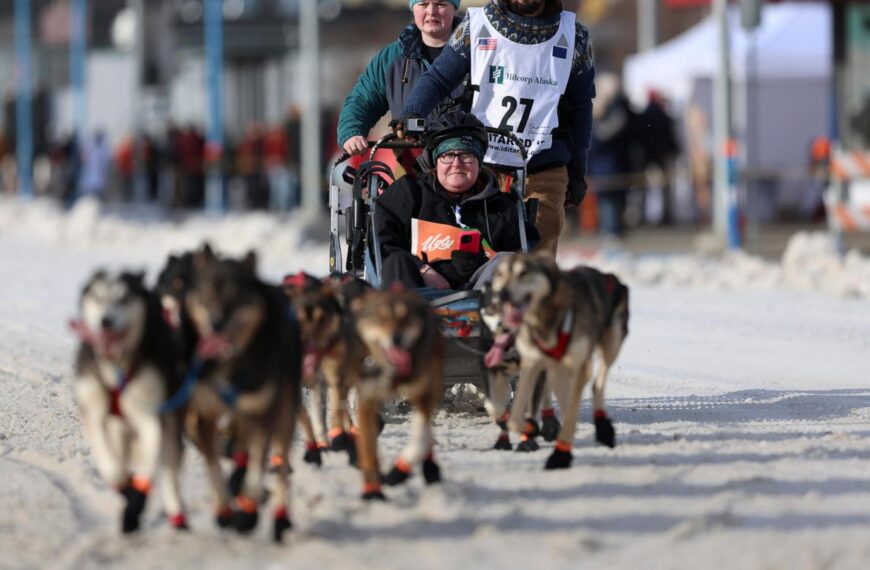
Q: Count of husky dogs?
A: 7